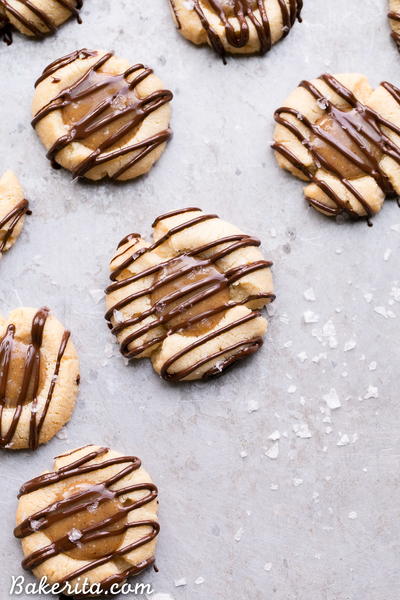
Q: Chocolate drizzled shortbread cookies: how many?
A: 9